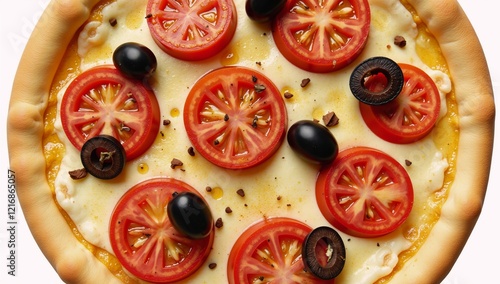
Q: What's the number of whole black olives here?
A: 4